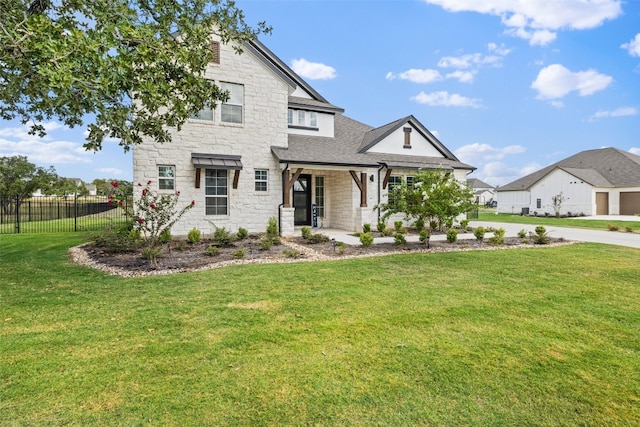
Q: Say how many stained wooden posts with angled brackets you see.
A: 2